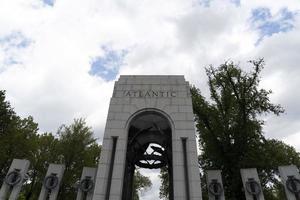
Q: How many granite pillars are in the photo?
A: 6